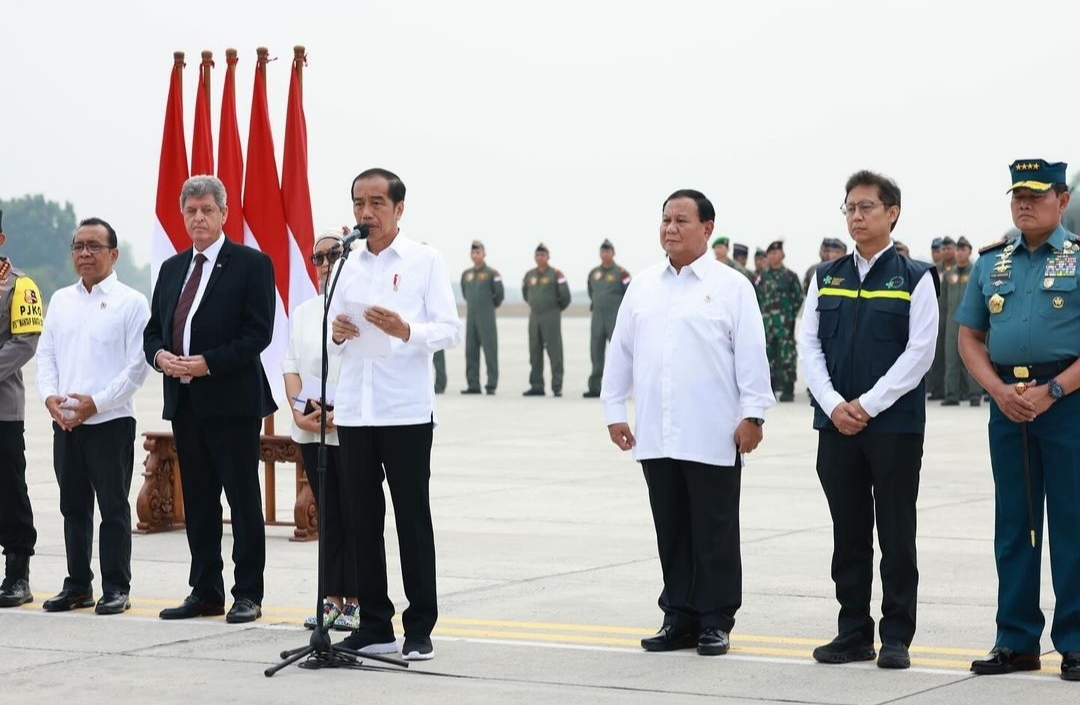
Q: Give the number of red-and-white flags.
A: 5